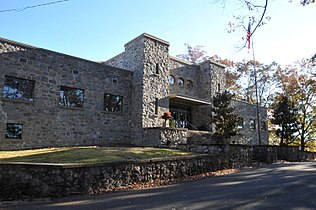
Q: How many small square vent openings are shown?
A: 3